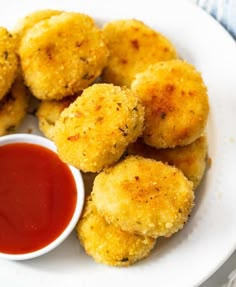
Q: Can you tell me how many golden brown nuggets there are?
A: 11